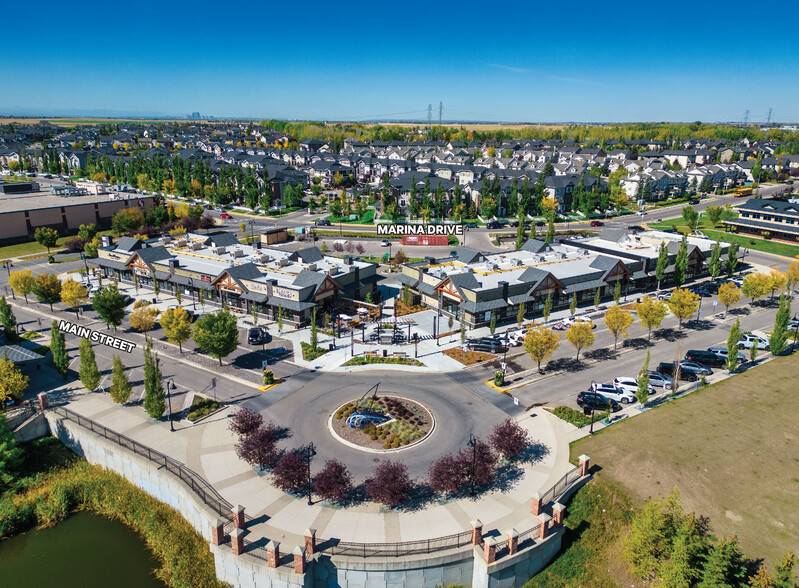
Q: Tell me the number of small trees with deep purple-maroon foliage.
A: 8